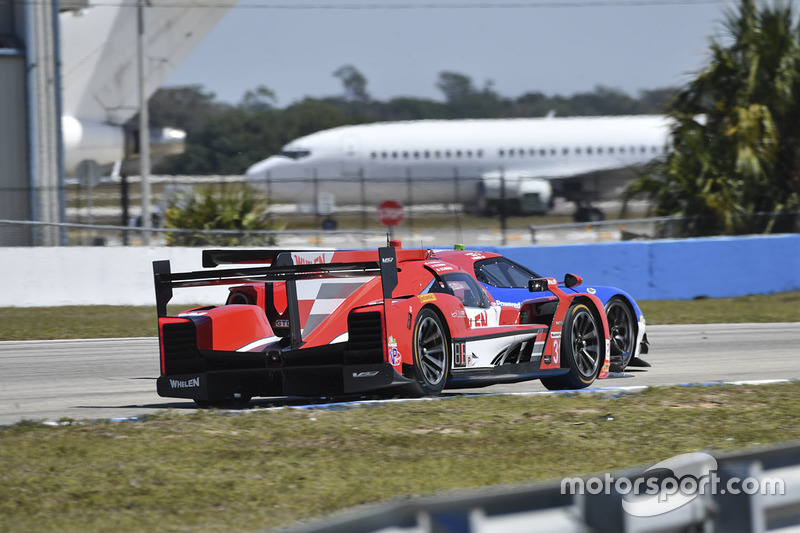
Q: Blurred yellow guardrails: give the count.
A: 0